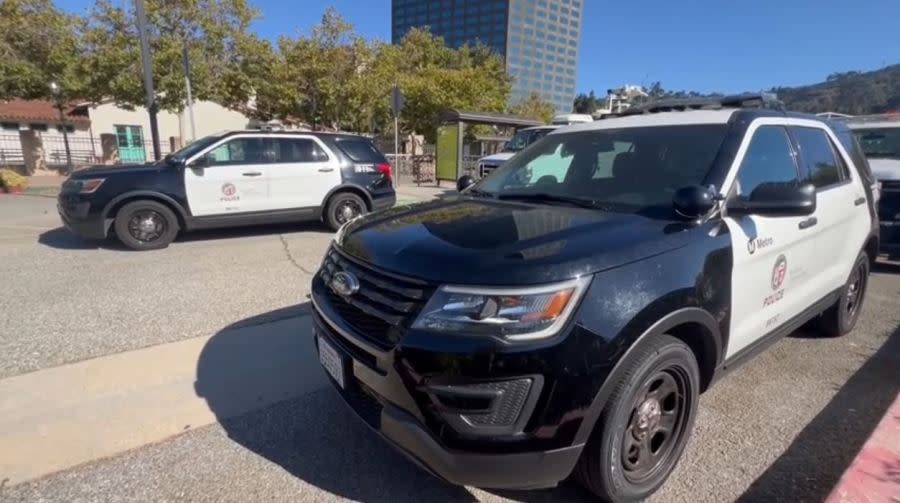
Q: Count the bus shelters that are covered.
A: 1